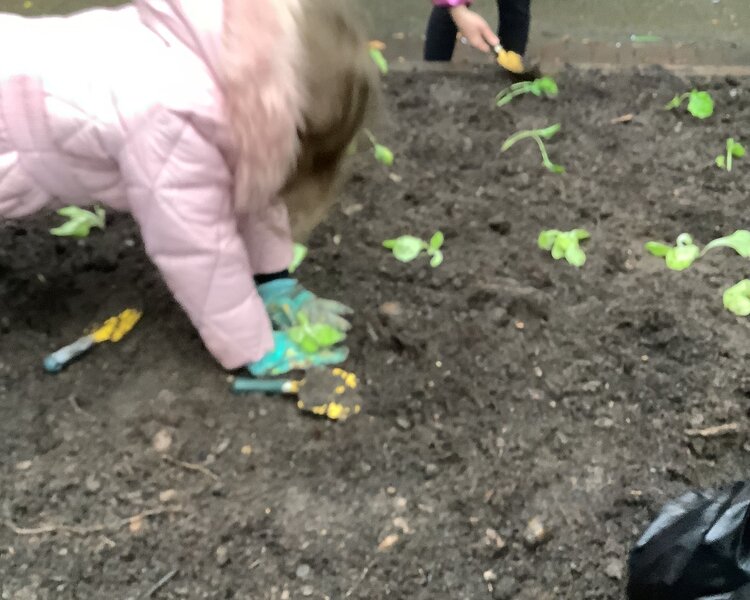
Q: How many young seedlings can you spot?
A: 13